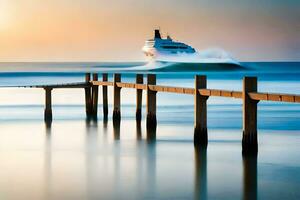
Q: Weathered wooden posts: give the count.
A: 9